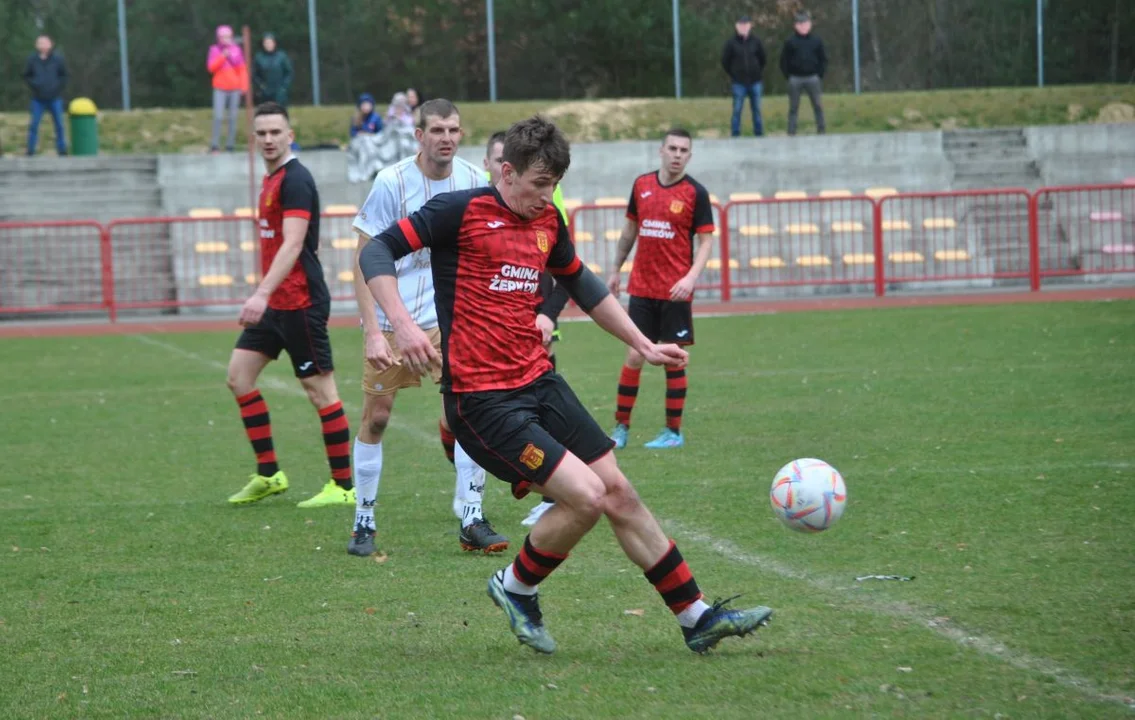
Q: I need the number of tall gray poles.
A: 6